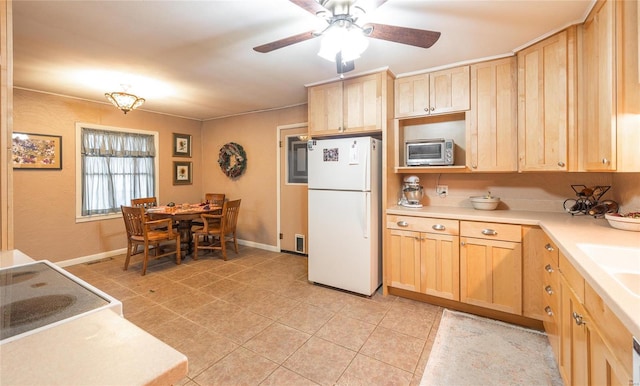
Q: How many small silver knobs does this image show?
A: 12